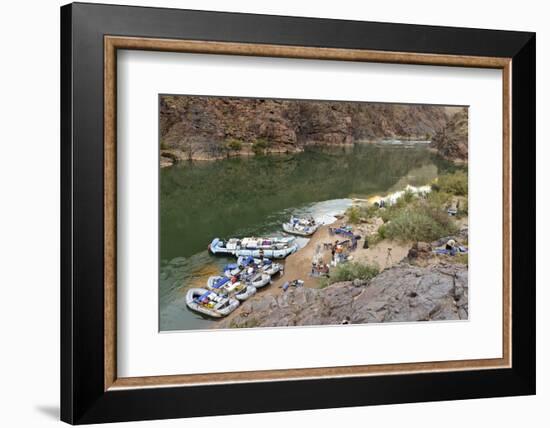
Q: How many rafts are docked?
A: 6